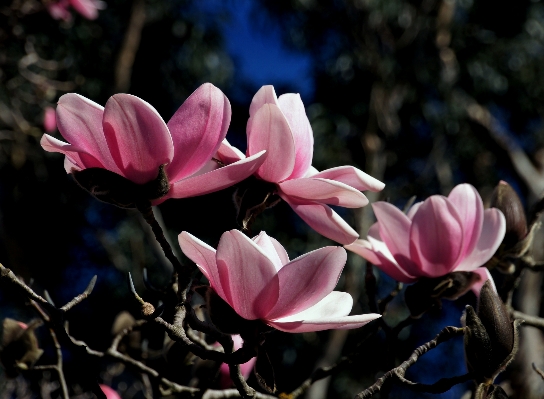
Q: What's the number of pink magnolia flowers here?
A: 4